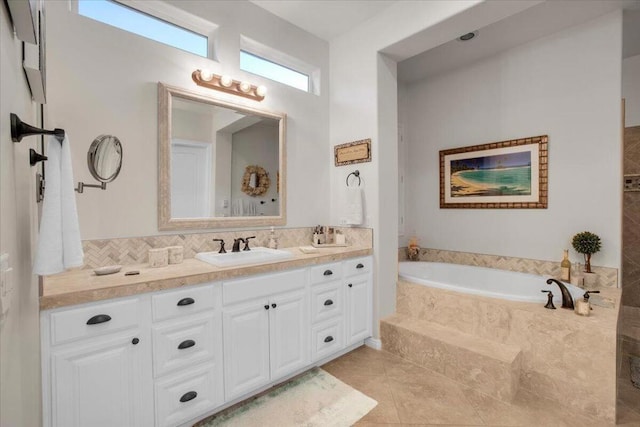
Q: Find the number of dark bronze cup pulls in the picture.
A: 8